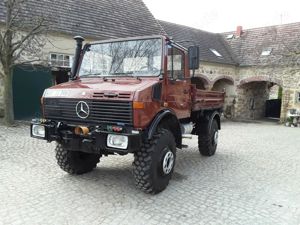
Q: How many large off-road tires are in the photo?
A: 3